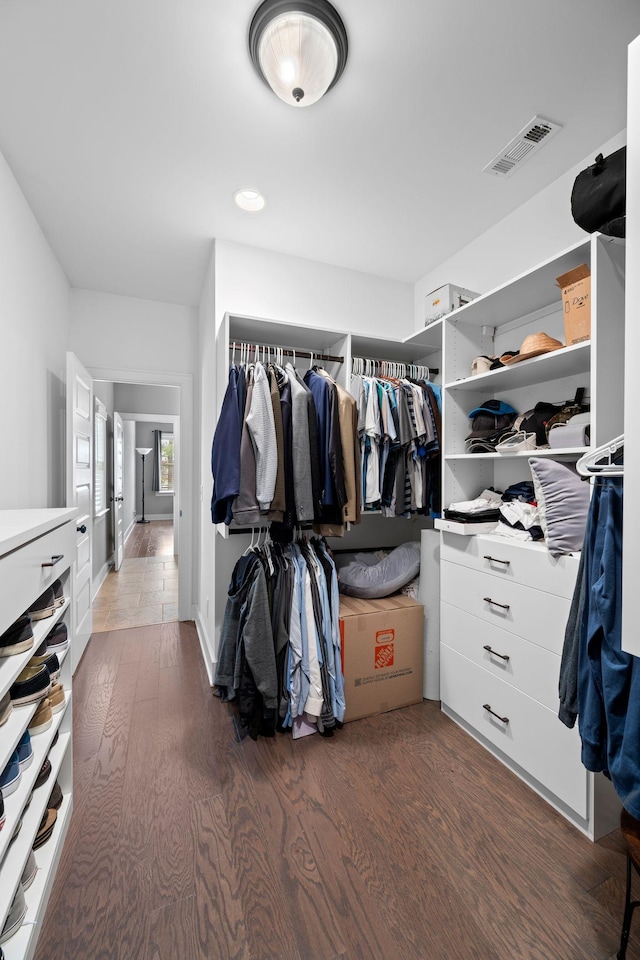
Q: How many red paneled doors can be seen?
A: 0